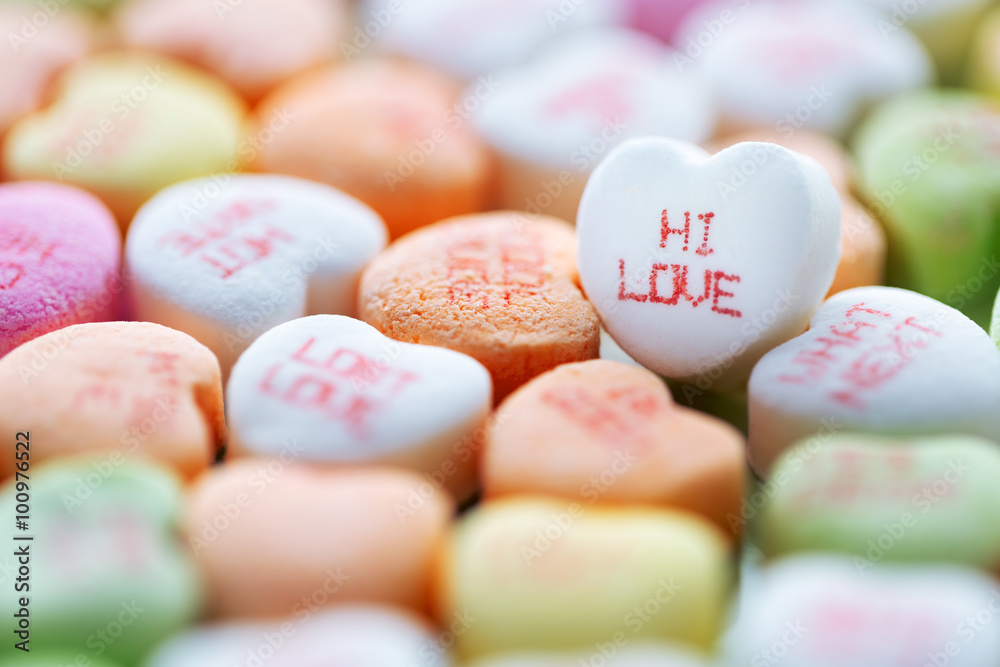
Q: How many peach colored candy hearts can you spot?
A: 8